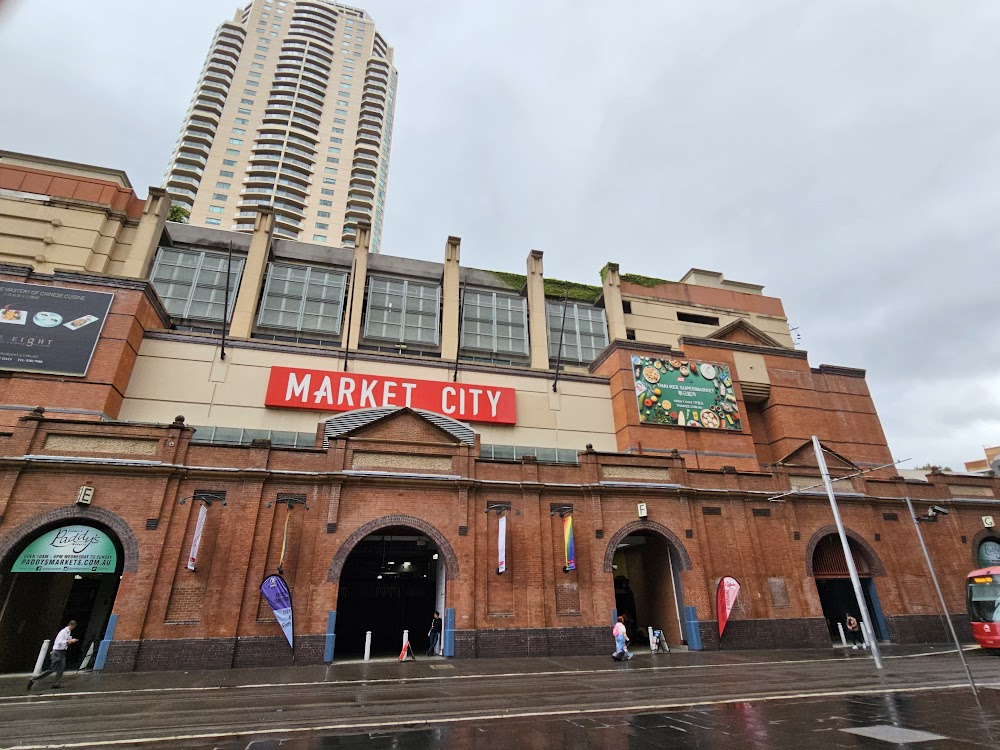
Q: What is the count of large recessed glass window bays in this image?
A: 5